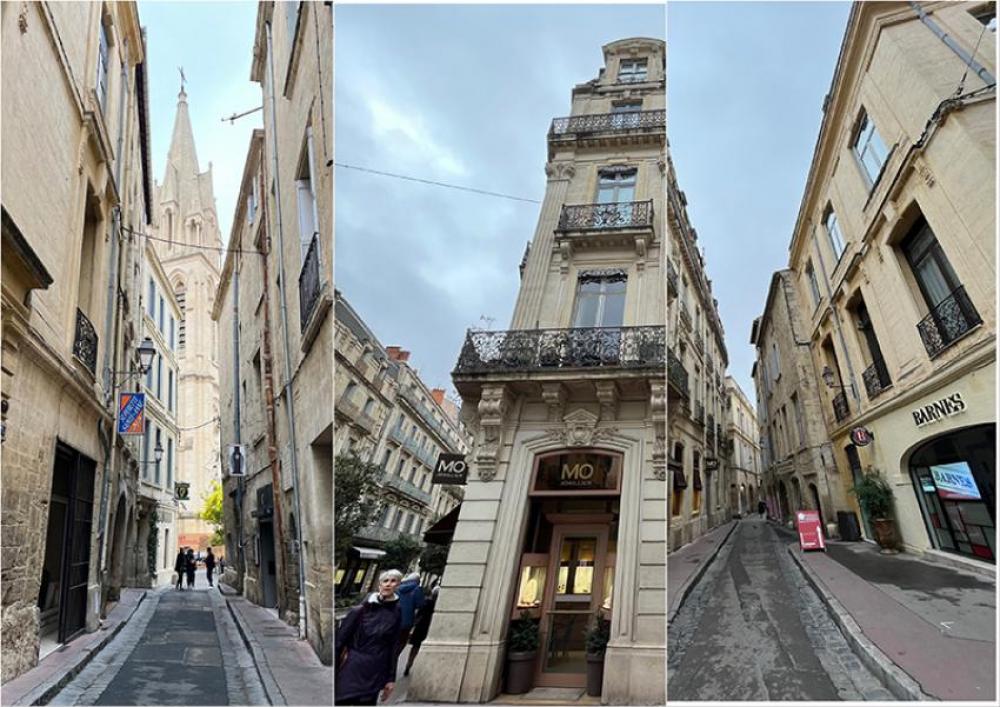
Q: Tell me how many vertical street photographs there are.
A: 3